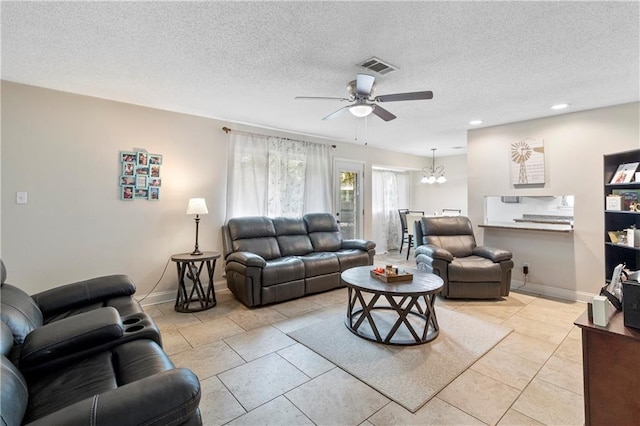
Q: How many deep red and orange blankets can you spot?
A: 0